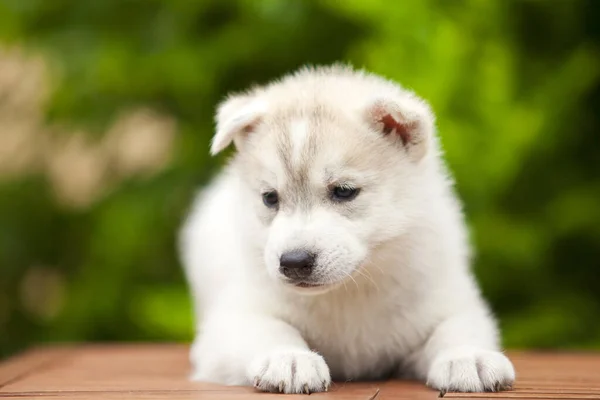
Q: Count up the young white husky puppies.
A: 1